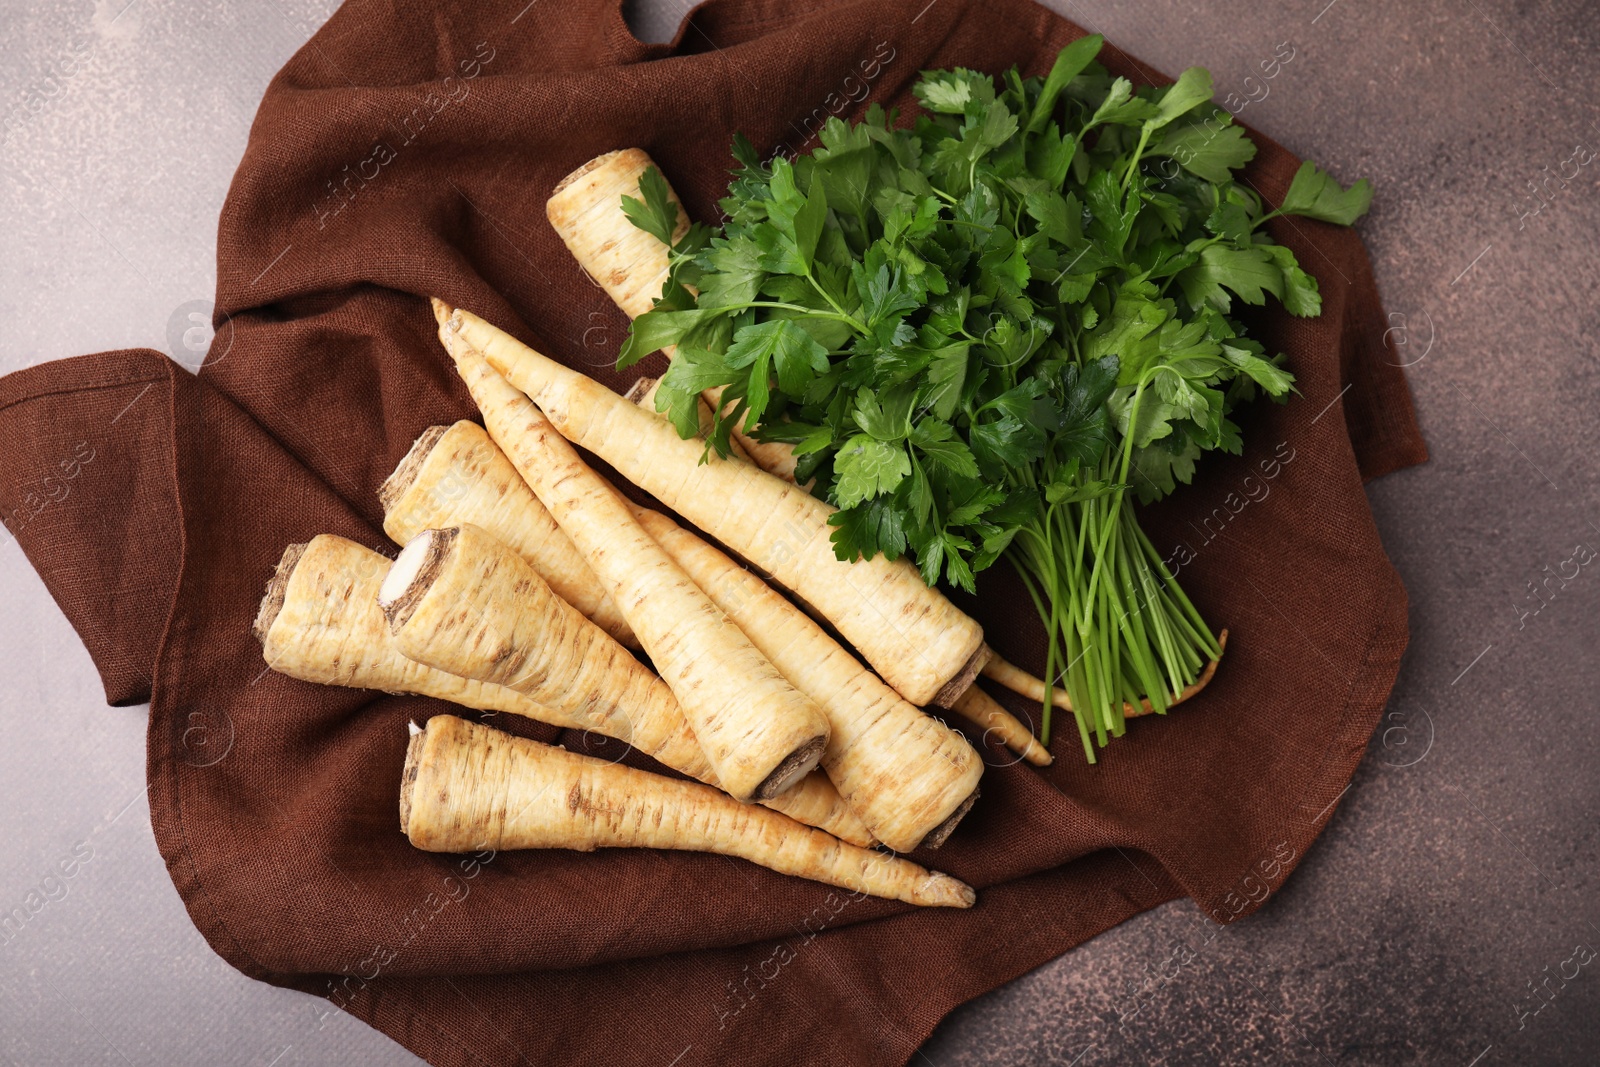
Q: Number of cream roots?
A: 9